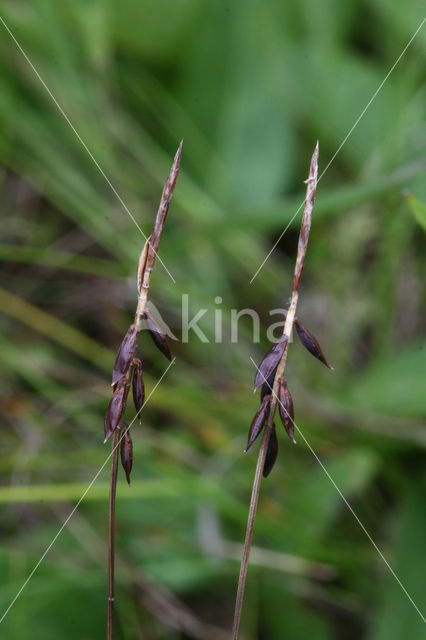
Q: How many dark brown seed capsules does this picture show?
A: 11